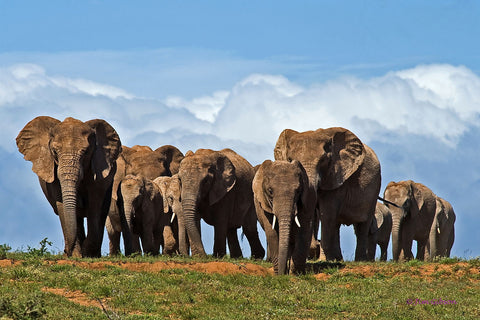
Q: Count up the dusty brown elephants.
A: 10